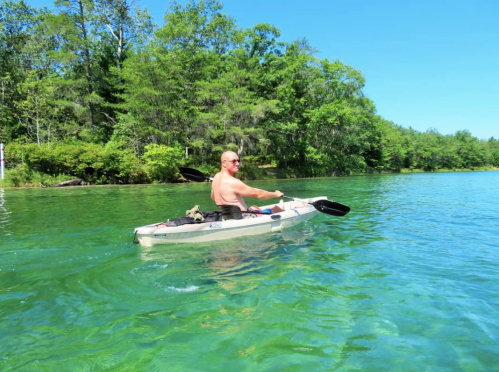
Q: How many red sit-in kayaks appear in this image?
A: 0